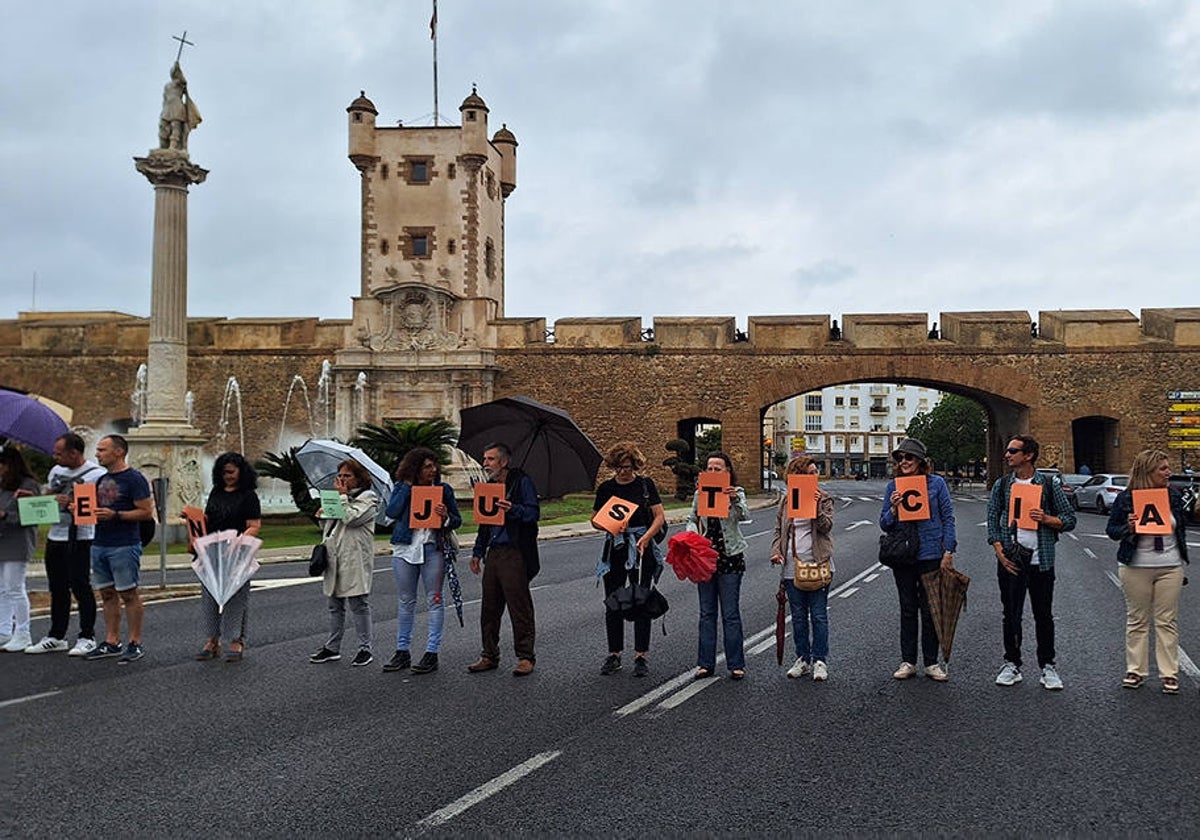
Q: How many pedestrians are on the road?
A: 13